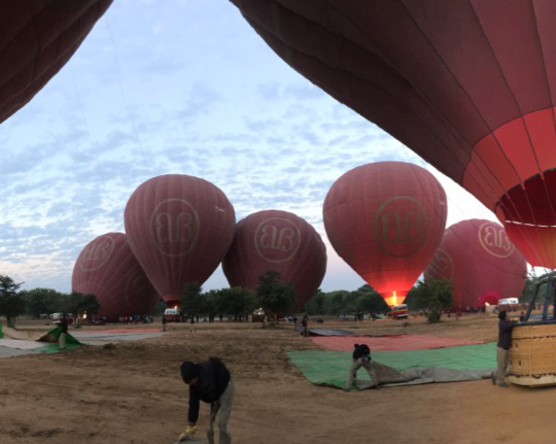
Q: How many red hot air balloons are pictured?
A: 7